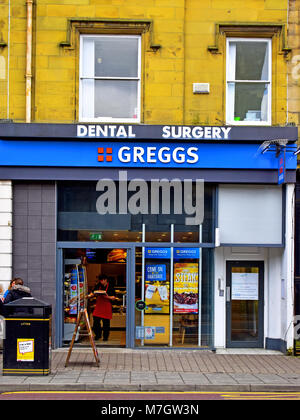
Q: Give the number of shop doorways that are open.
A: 1